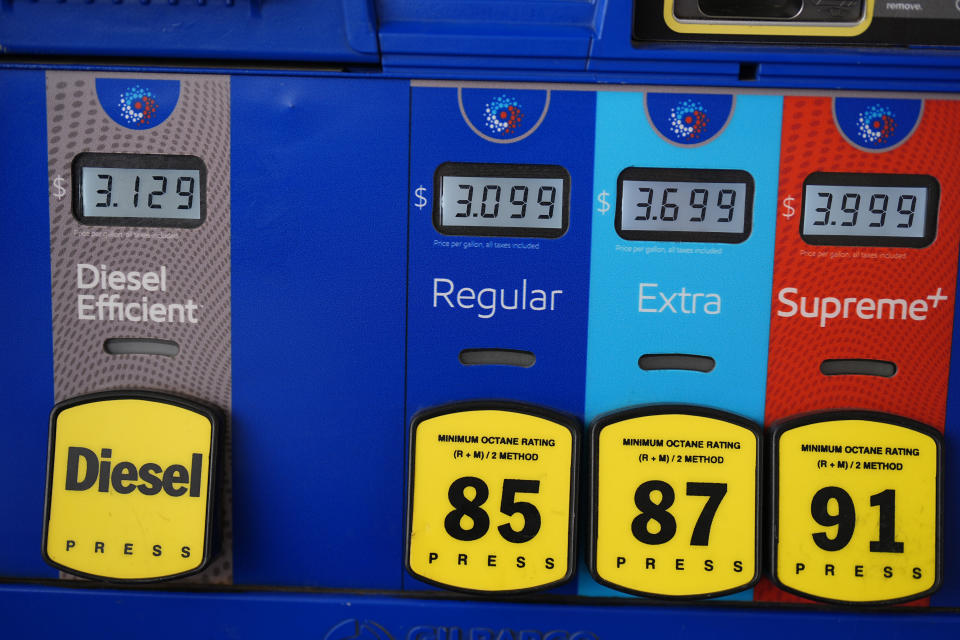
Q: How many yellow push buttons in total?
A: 4